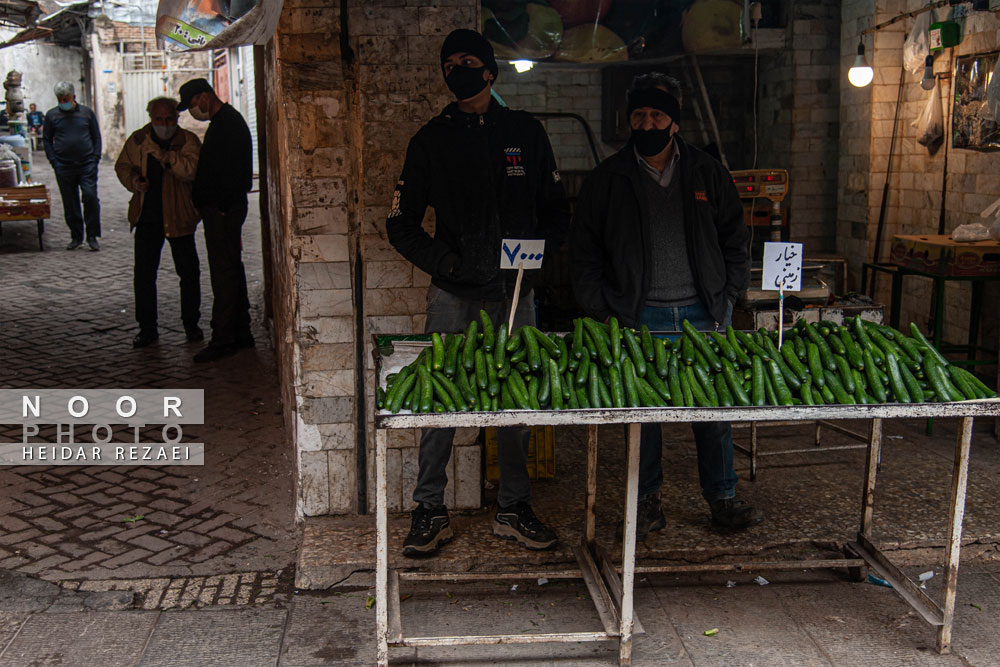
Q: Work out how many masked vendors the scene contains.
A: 2